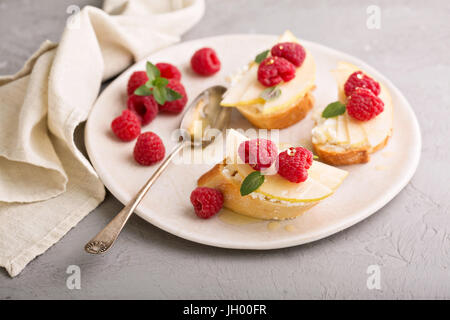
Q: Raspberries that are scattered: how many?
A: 8